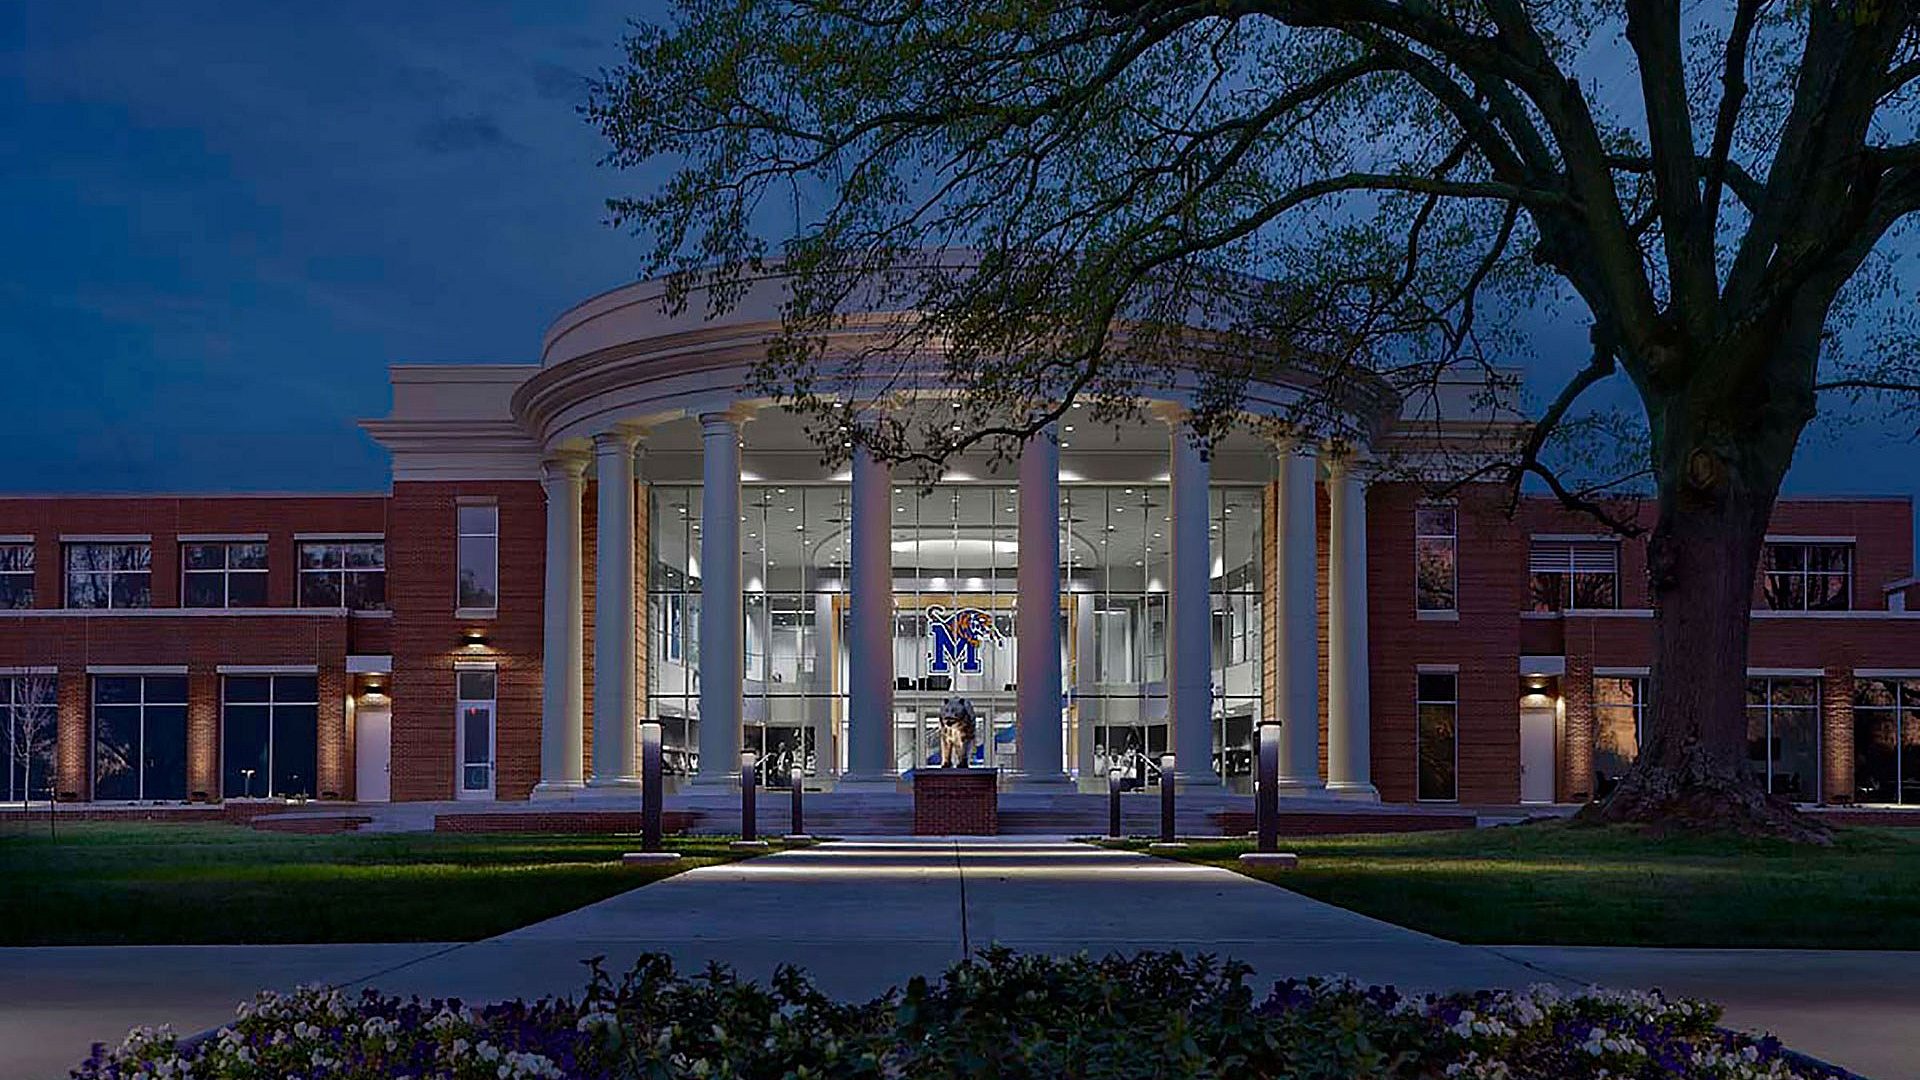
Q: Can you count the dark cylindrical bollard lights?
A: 6